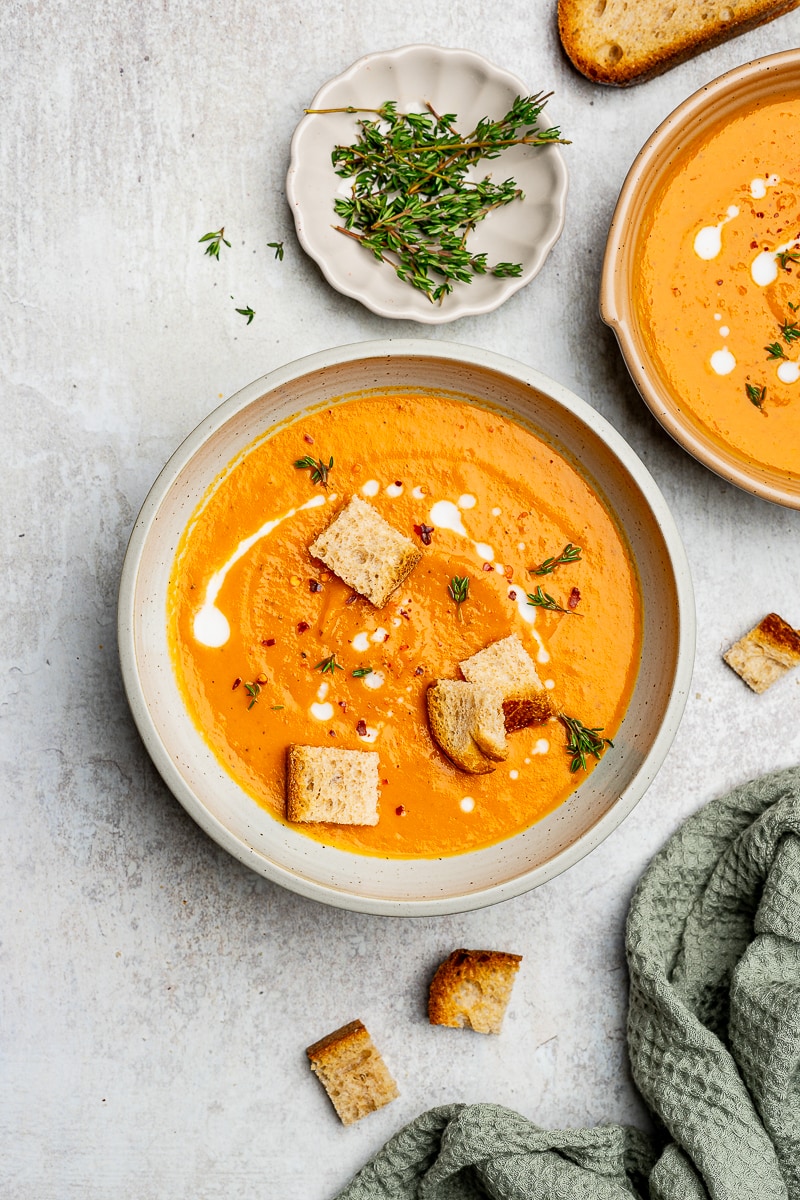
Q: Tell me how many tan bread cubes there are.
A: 7